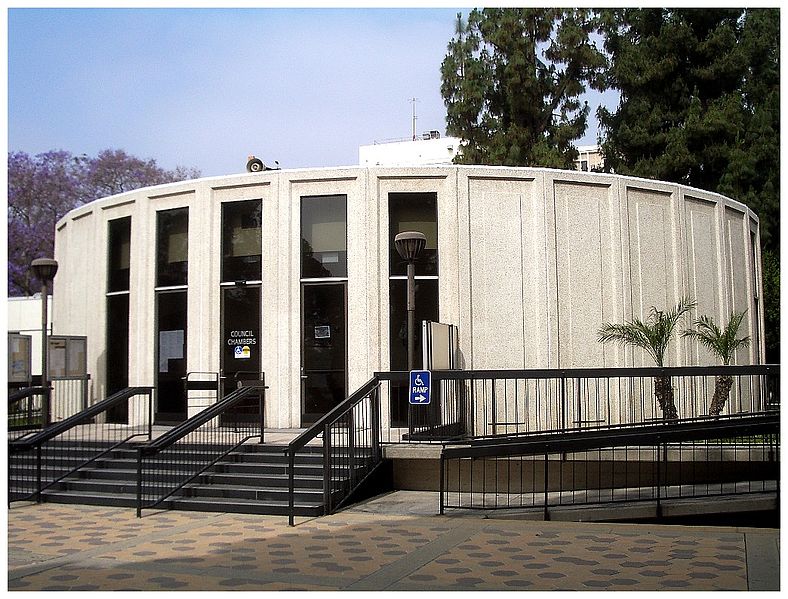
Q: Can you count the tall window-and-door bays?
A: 5